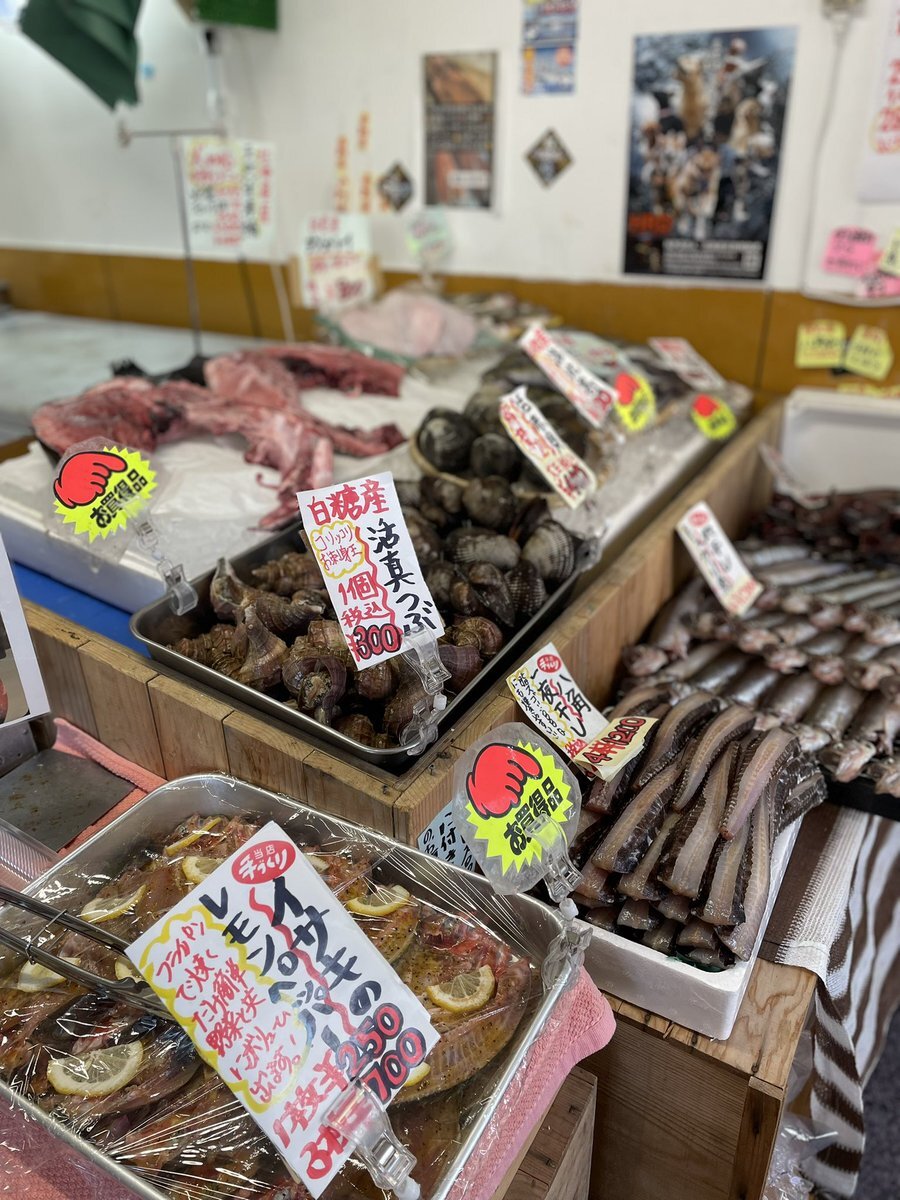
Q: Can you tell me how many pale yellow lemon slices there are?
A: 10